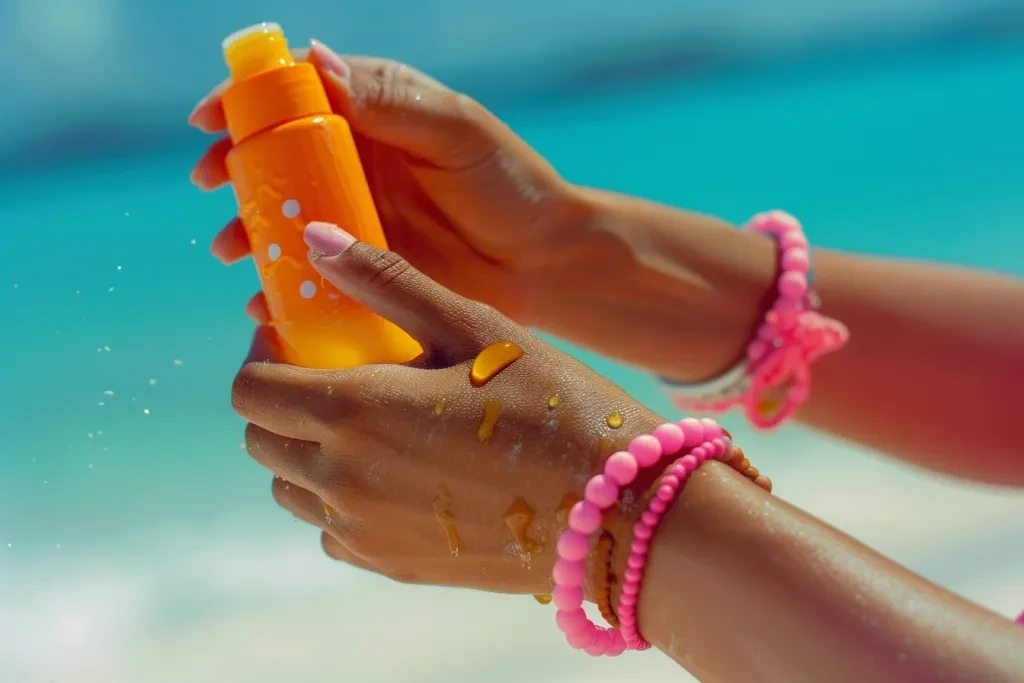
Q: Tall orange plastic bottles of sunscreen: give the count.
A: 1